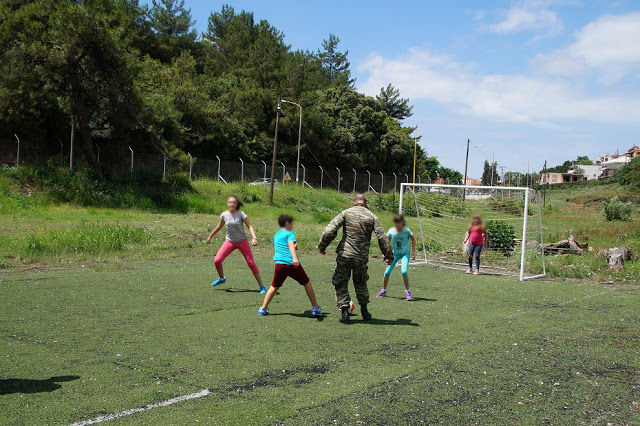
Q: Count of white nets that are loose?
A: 1